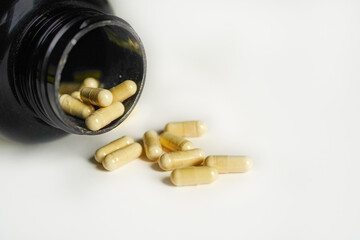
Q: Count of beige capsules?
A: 14